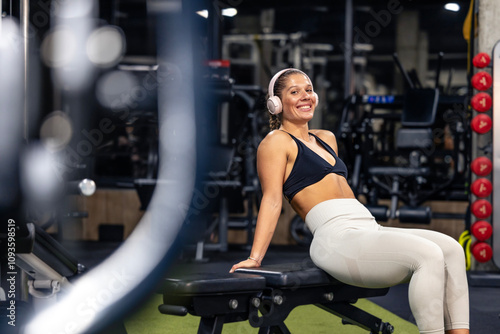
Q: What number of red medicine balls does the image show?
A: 9